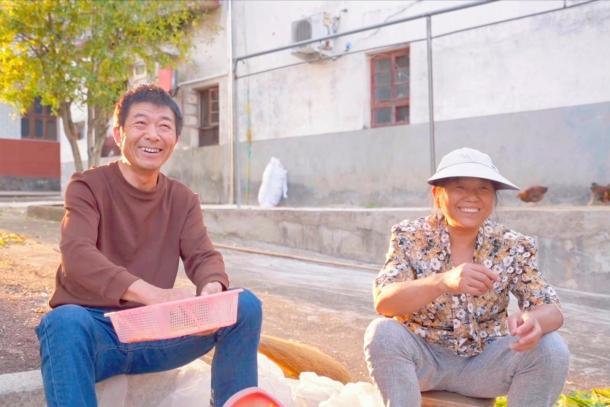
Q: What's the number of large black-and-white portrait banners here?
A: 0